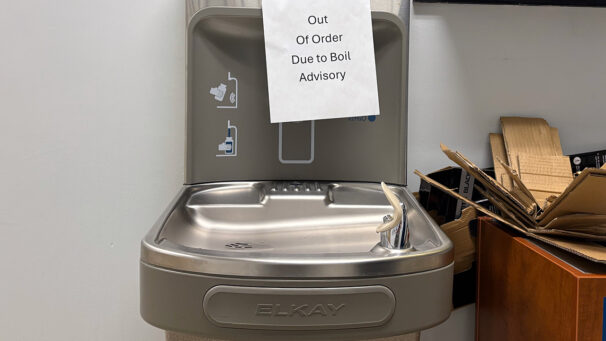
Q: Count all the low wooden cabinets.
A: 1